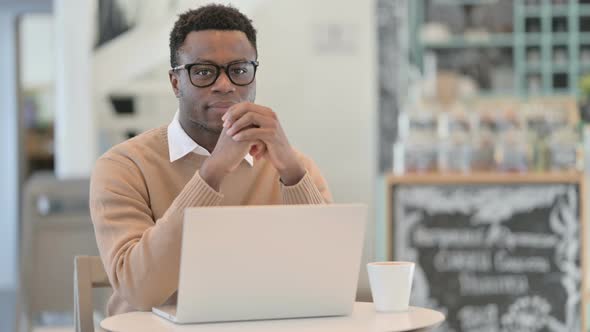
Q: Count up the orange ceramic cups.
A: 0